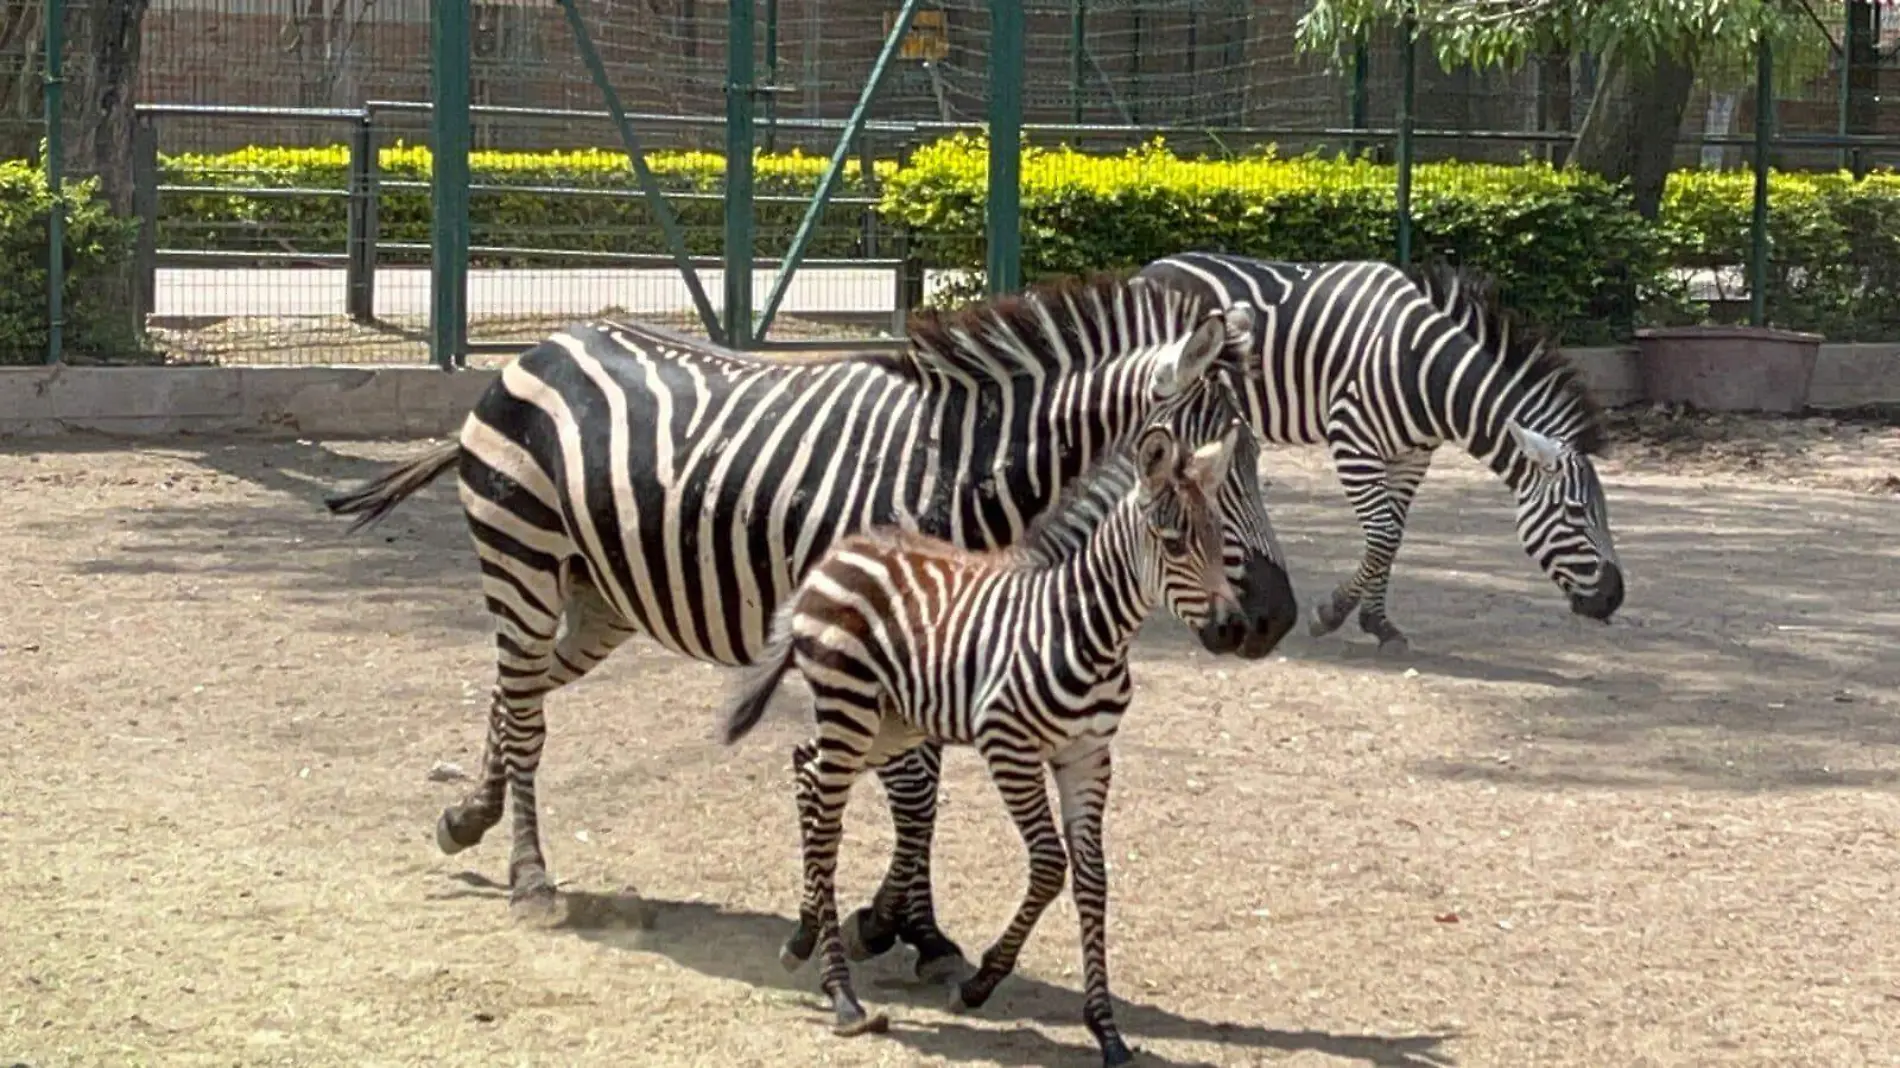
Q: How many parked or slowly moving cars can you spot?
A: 0